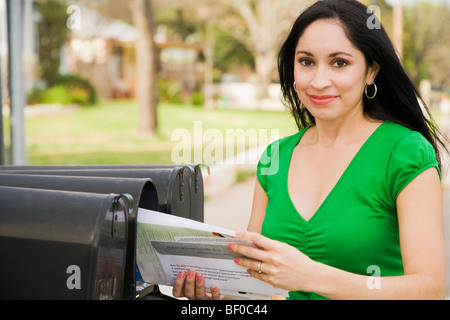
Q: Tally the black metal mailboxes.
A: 4